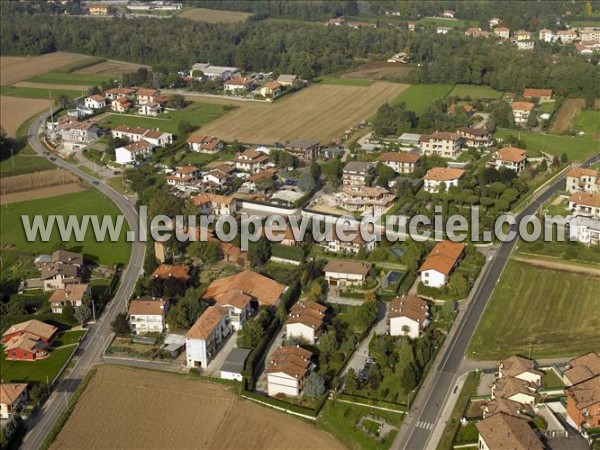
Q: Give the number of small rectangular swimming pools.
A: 2